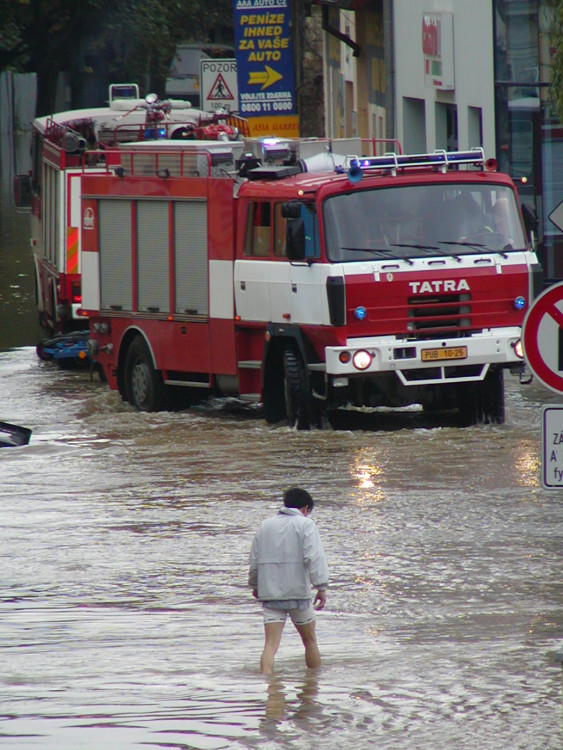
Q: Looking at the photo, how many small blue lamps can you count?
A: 2